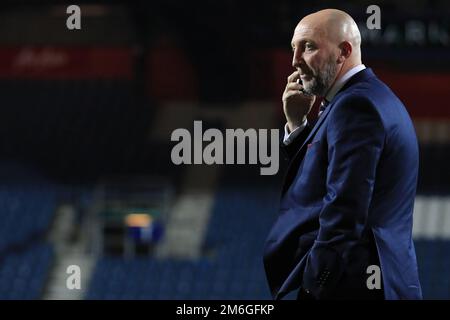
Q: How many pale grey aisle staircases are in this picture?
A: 2